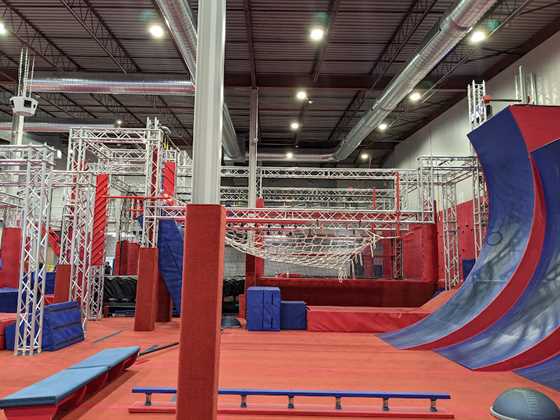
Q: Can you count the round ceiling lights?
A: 11